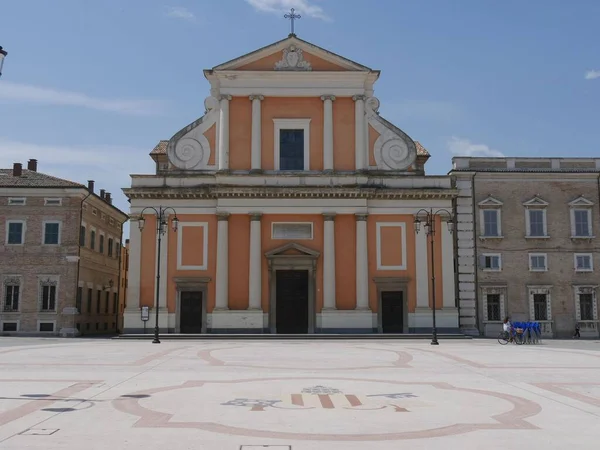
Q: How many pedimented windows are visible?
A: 3